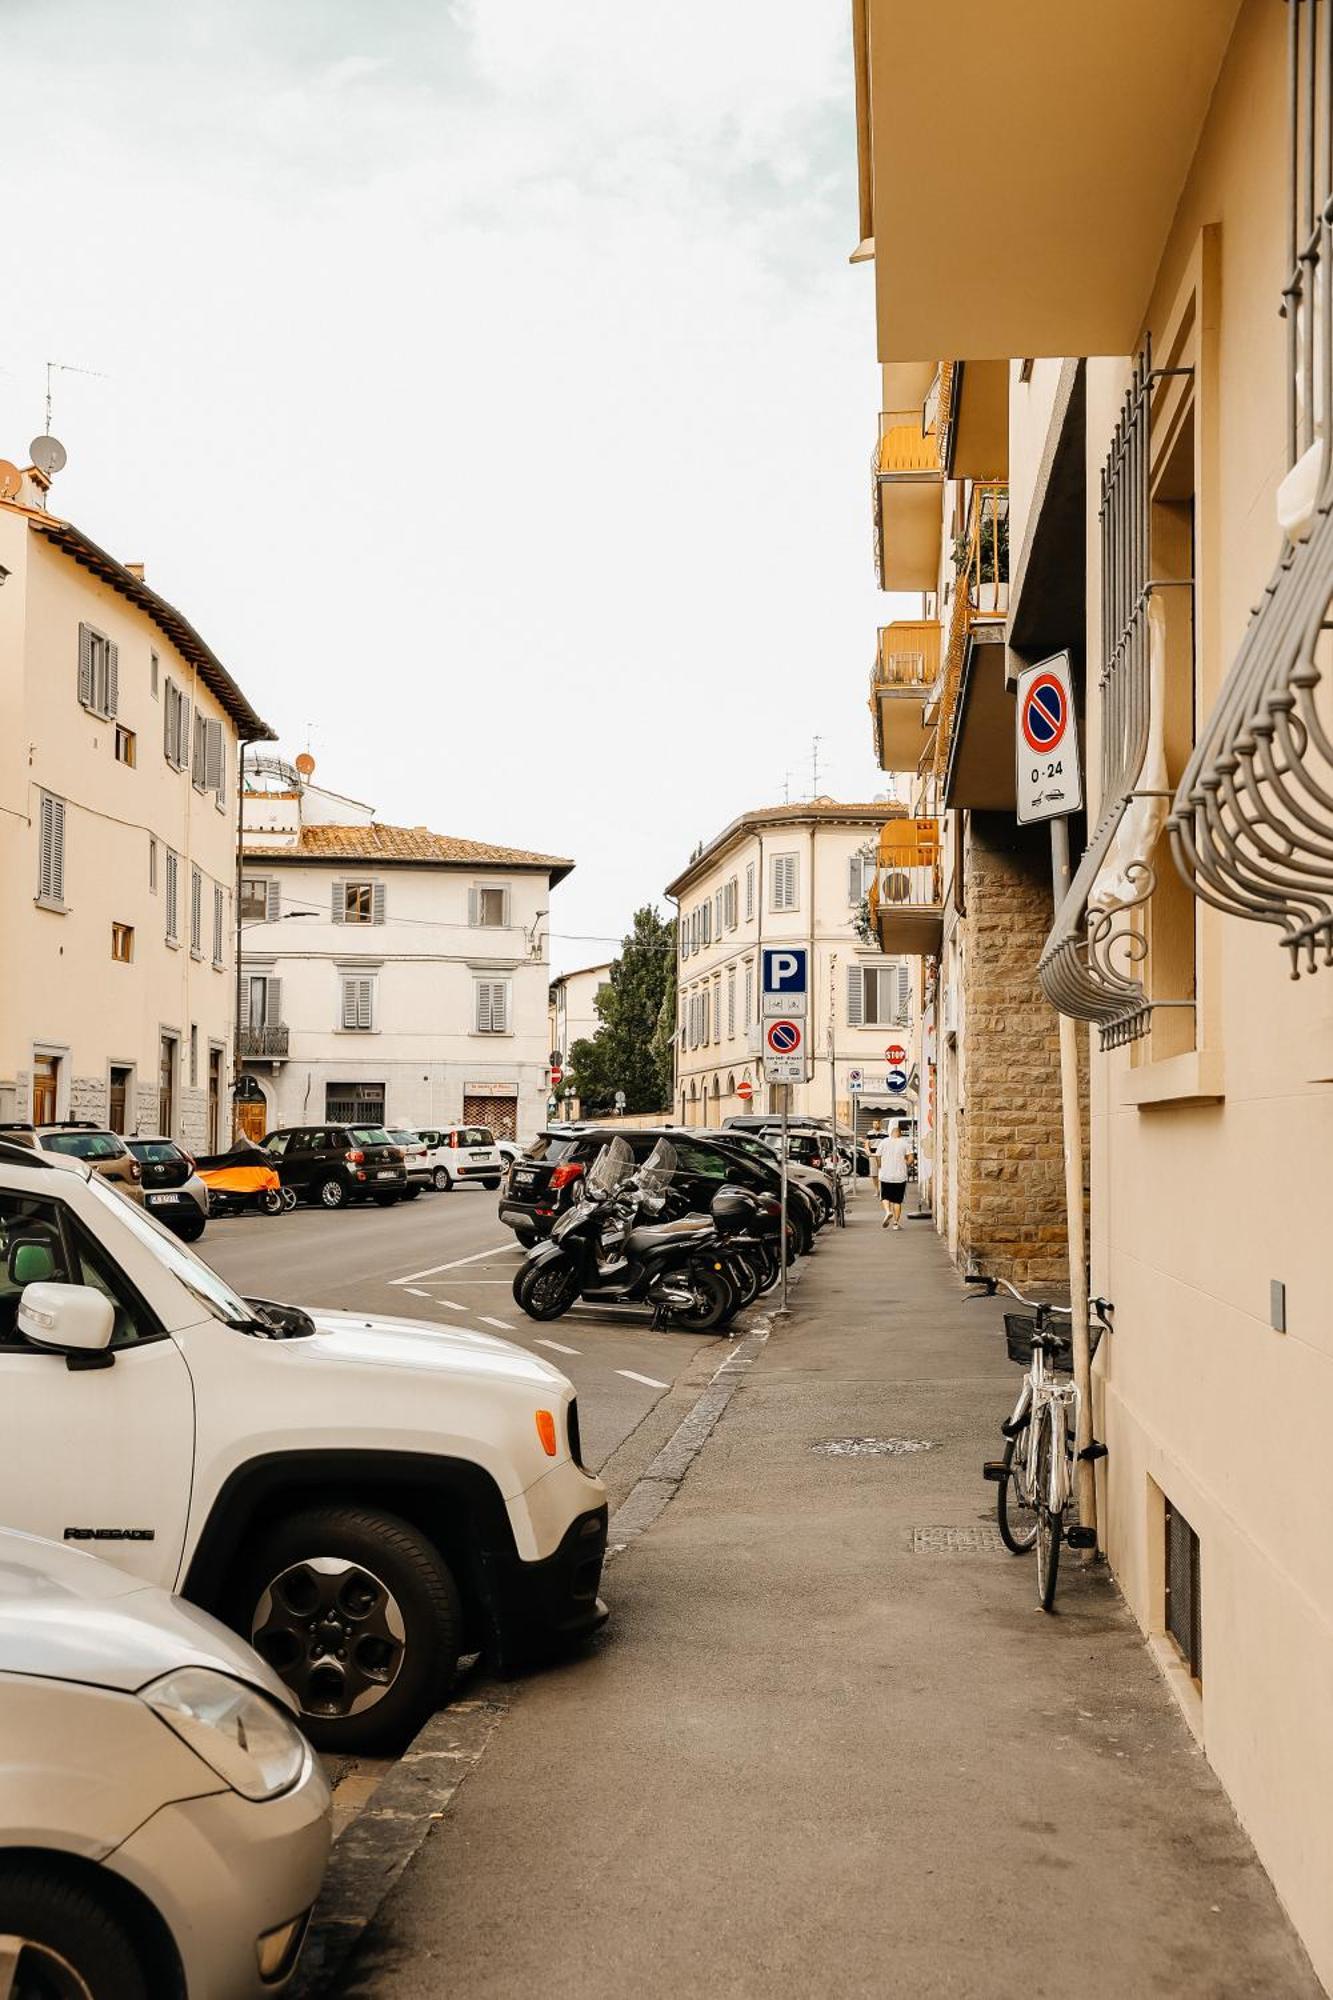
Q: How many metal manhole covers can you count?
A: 2